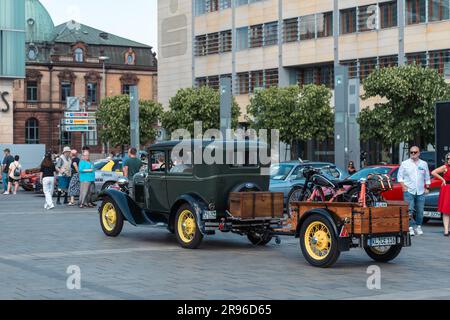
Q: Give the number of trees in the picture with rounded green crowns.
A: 4